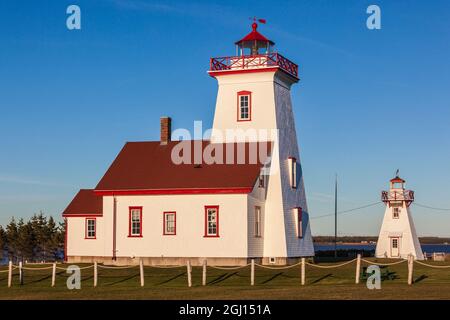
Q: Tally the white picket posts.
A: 11